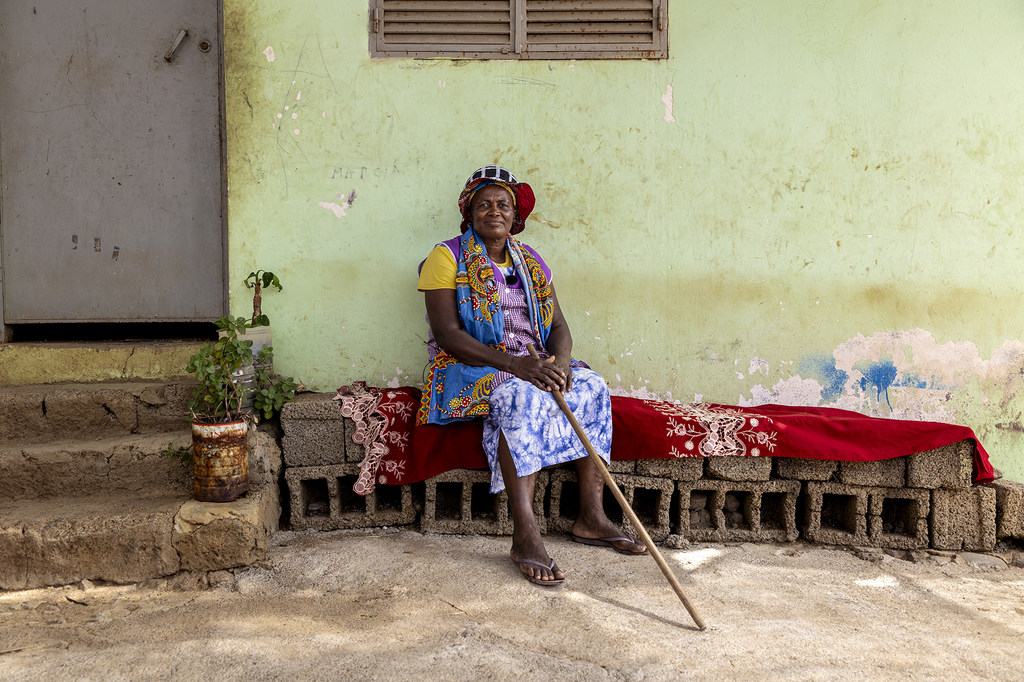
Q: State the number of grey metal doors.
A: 1